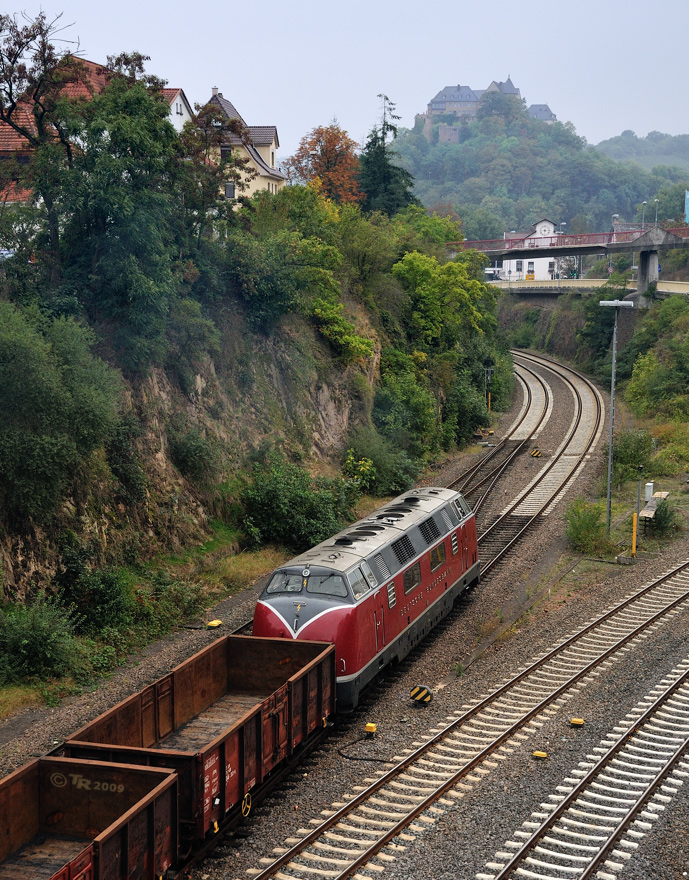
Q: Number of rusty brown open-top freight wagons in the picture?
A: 2